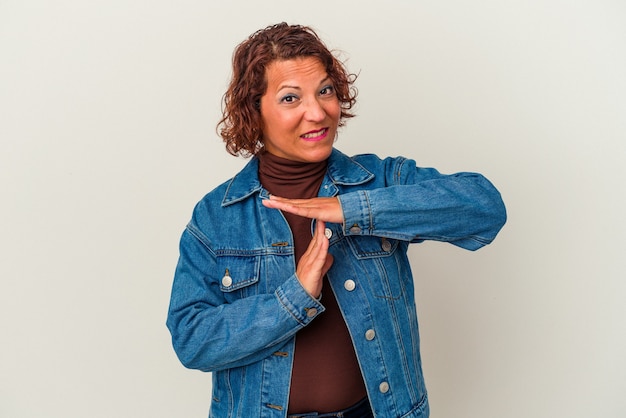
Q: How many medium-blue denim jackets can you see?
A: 1